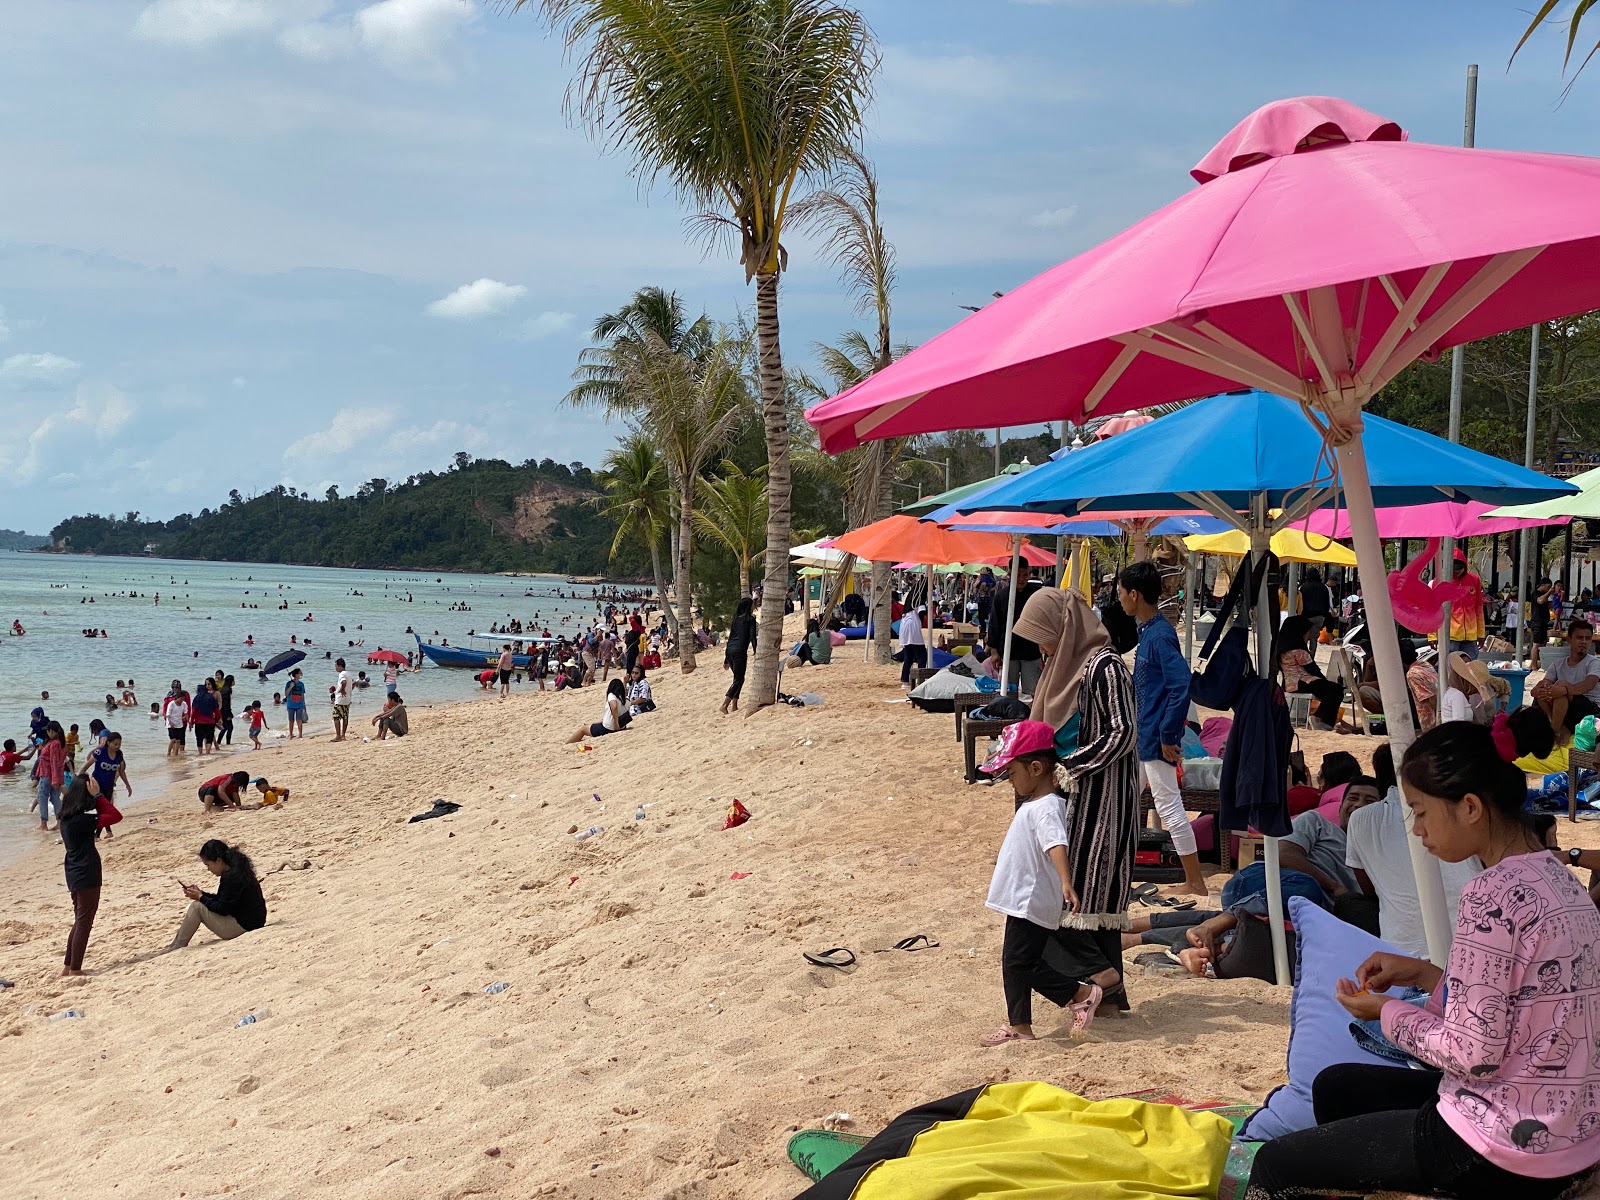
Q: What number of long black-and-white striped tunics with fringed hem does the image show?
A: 1